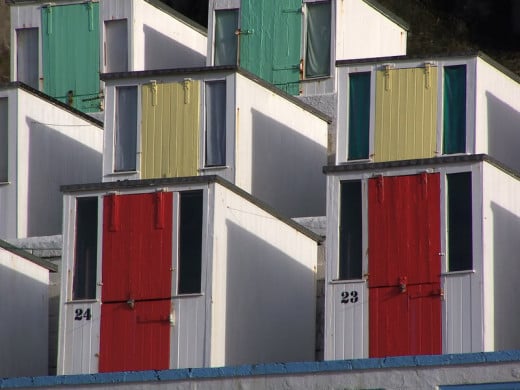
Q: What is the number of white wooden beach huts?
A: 8